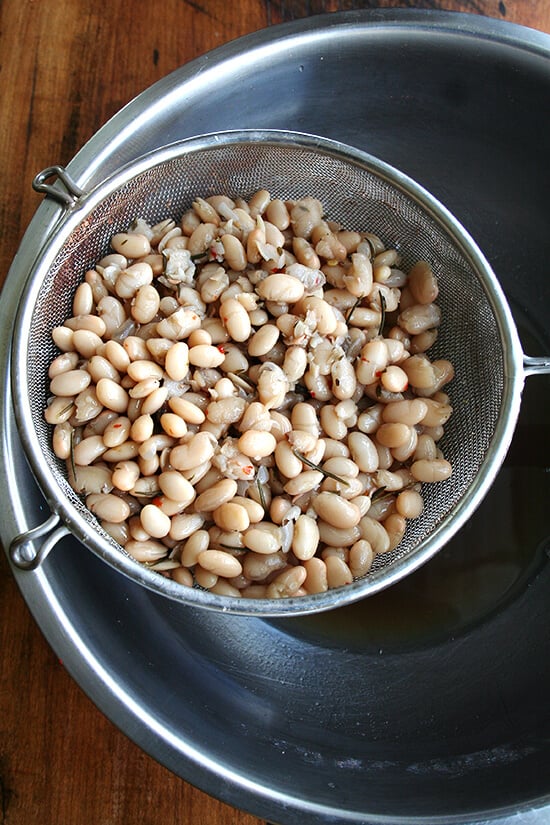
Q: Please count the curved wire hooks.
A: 2